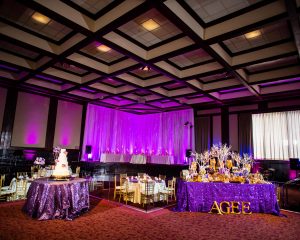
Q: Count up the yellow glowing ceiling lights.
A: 4